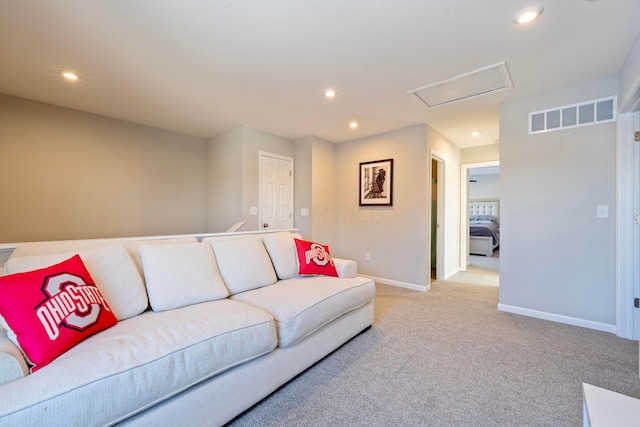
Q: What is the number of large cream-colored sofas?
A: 1